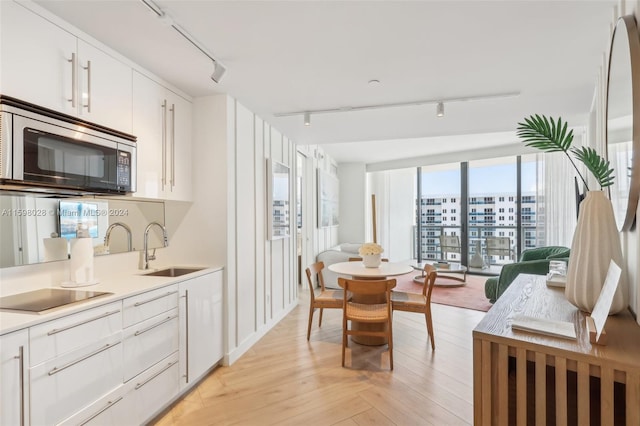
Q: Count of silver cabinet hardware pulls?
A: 12